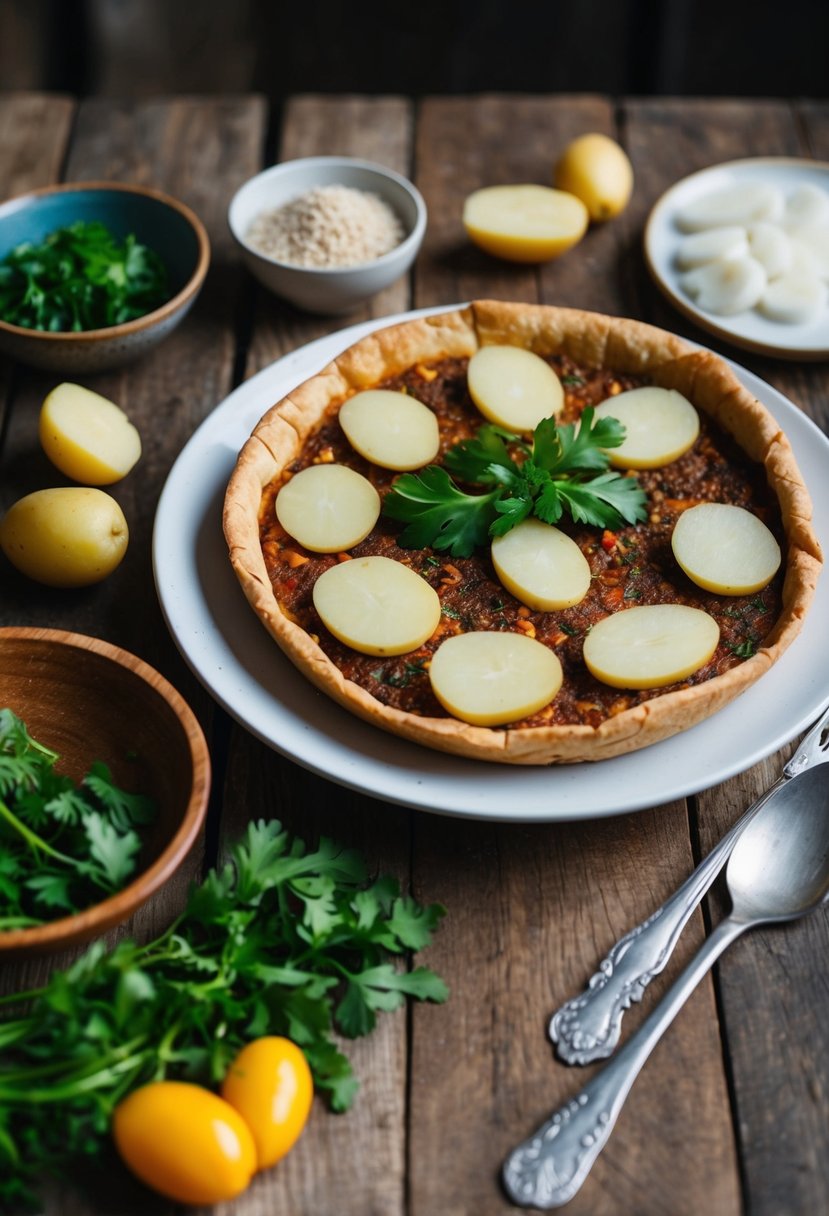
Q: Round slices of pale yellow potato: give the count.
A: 9